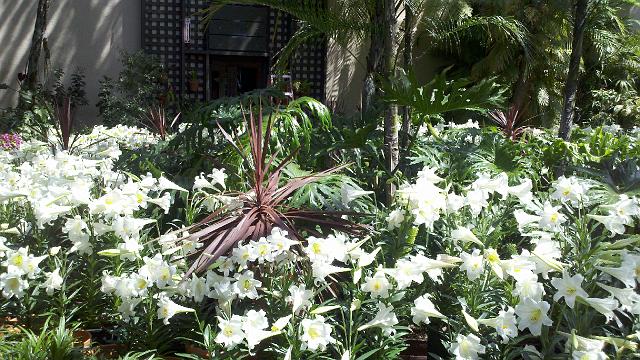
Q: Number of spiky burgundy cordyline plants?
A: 4